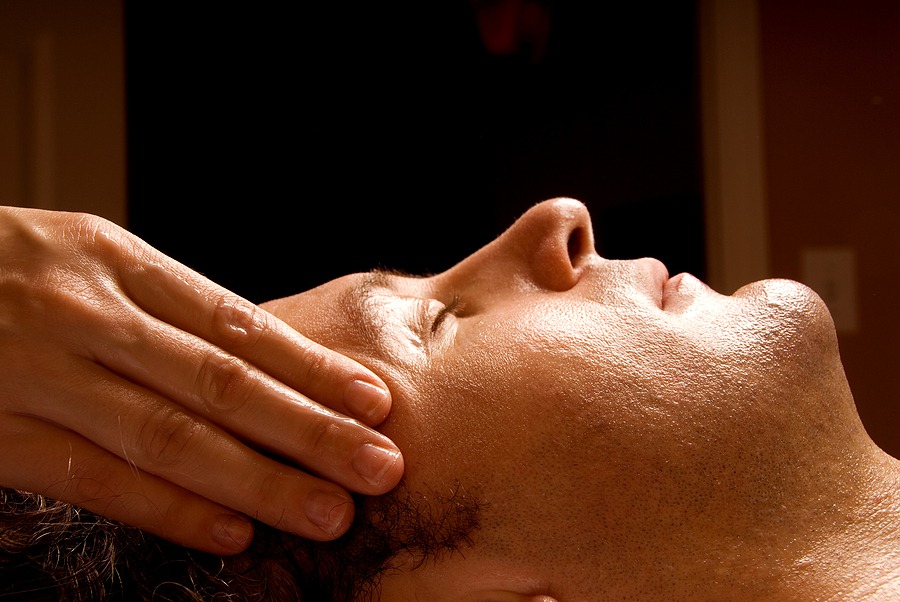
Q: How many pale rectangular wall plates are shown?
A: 1